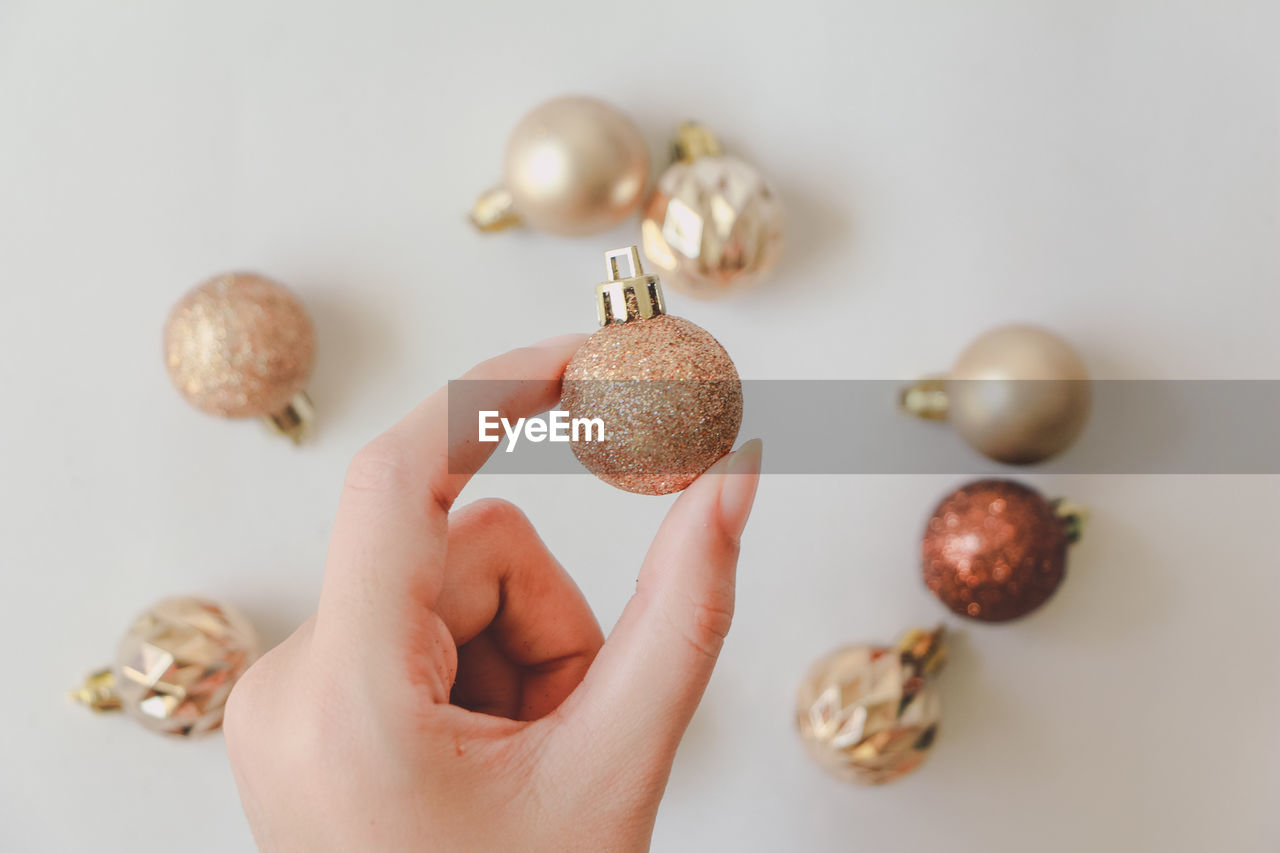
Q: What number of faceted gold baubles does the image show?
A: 3